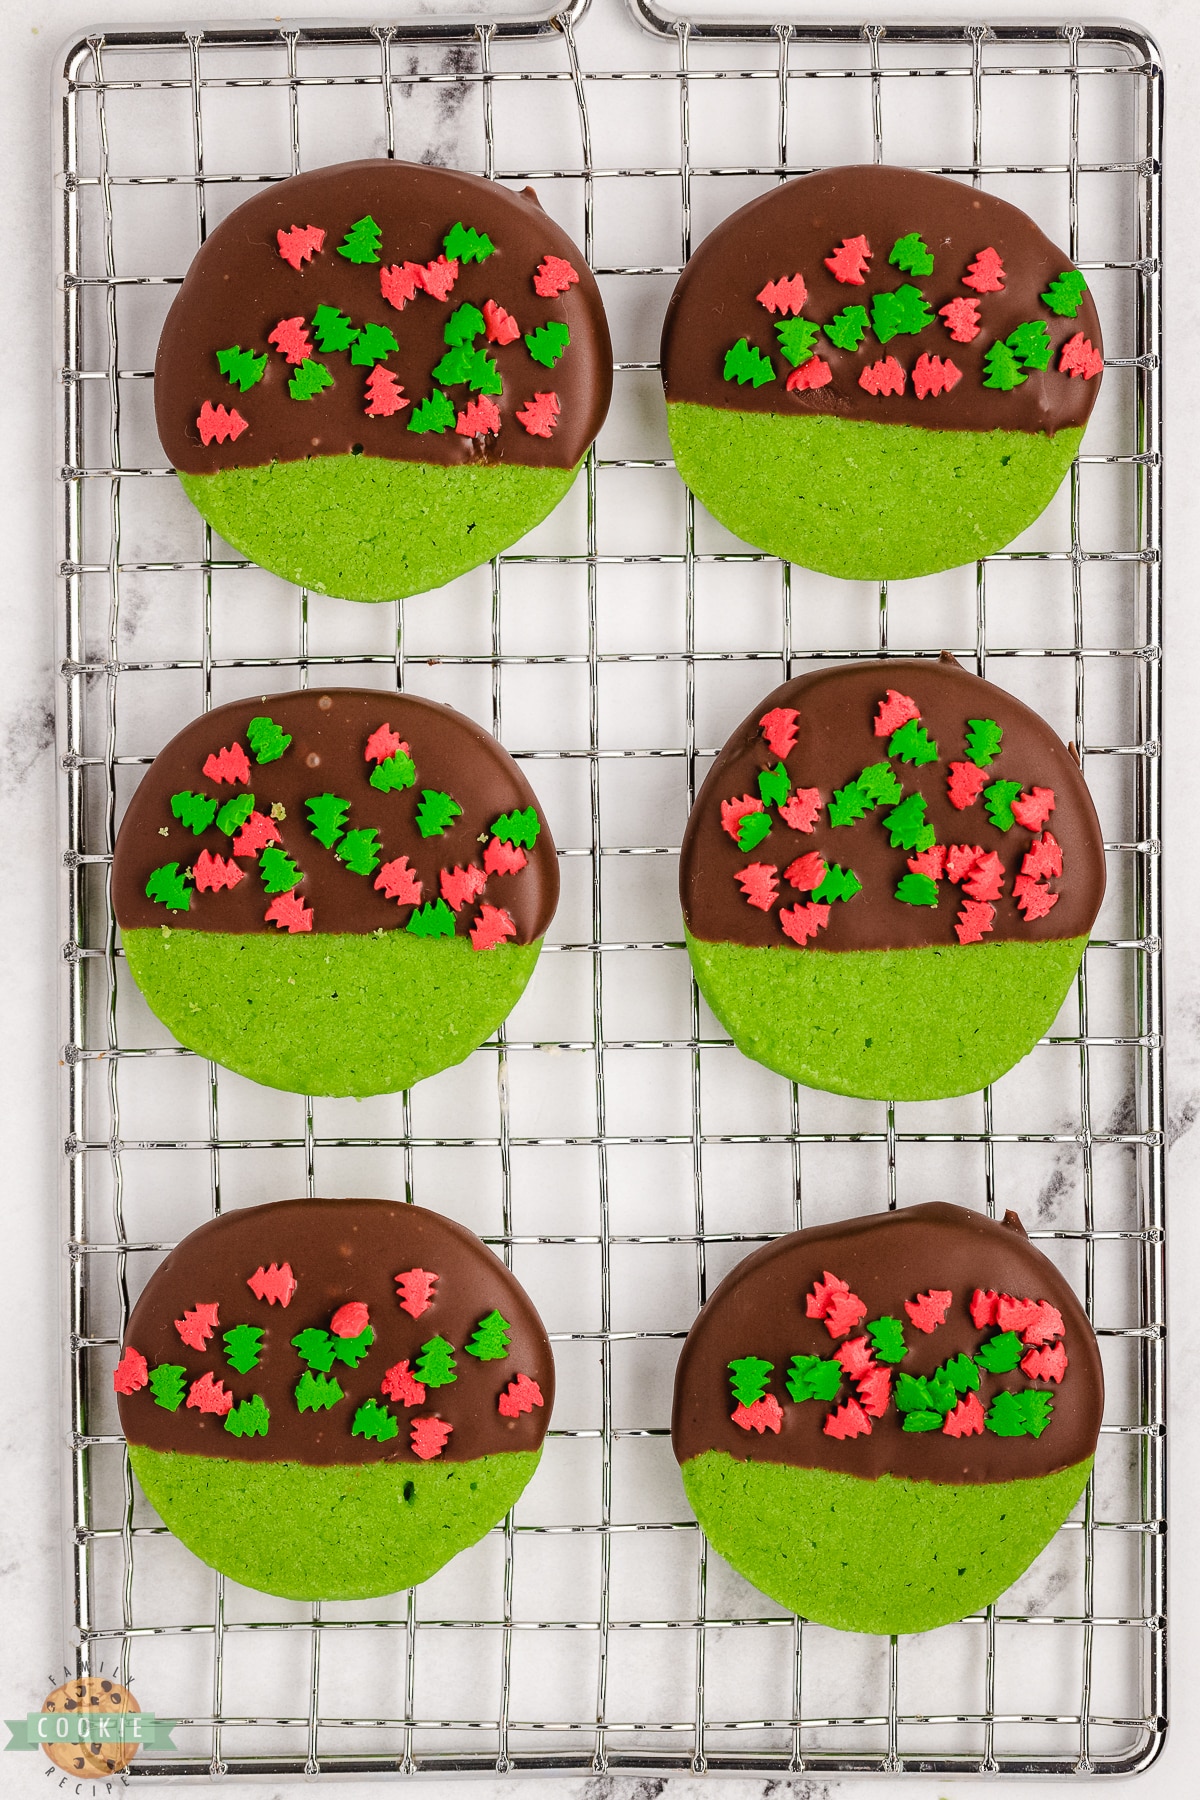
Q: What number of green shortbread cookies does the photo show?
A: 6